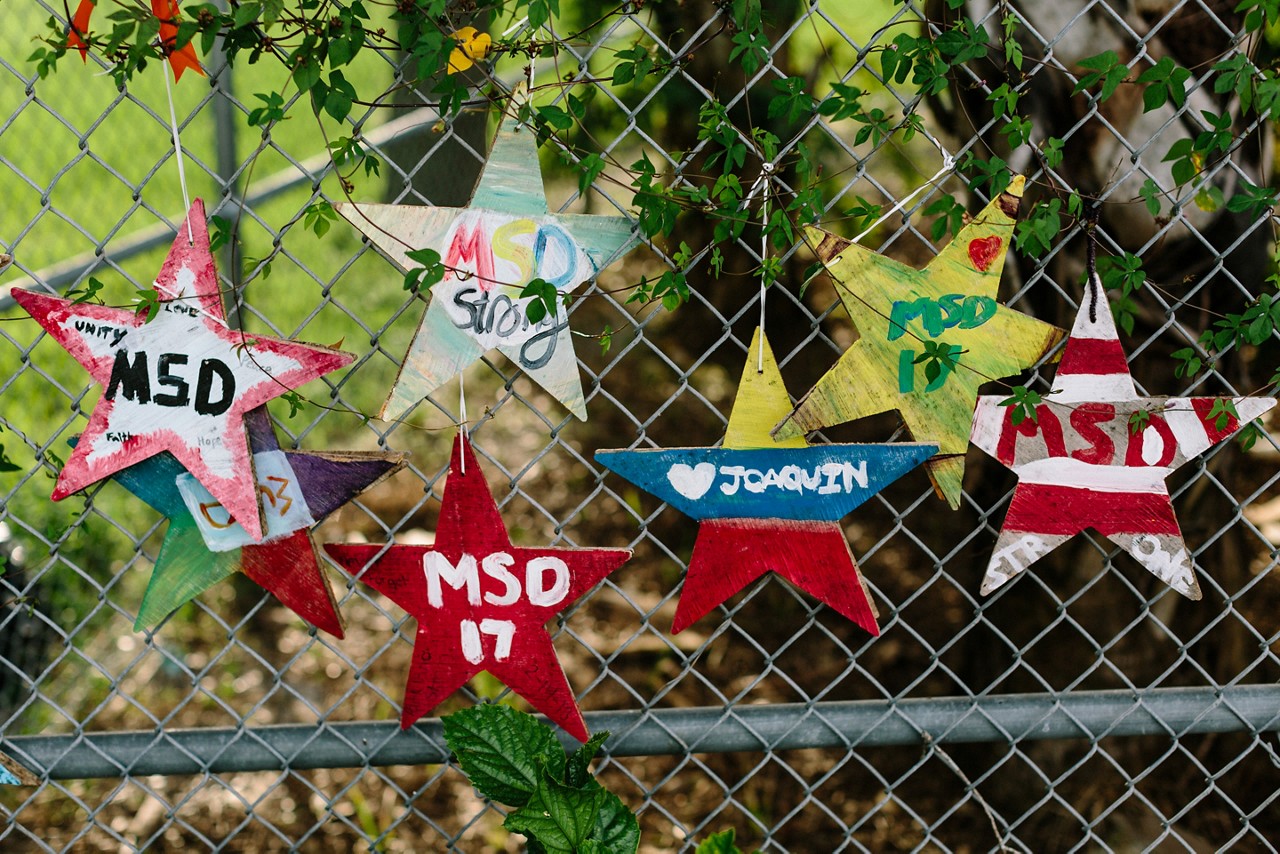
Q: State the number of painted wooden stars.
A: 7